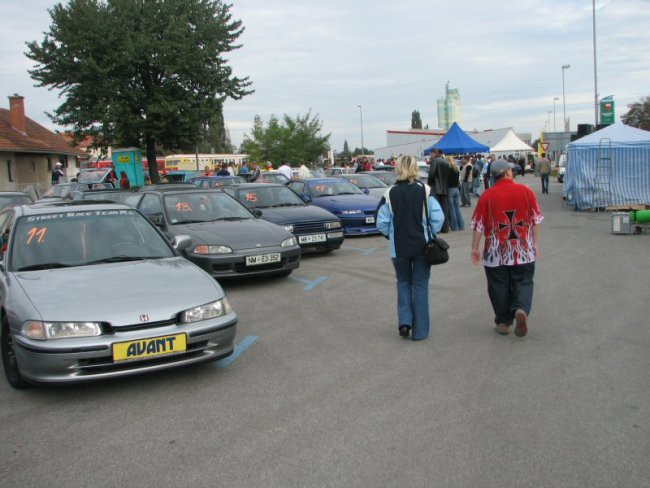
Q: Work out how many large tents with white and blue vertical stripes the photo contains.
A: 1